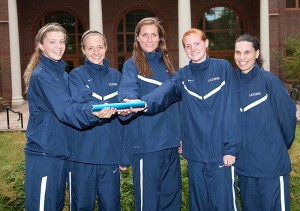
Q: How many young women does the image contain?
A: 5